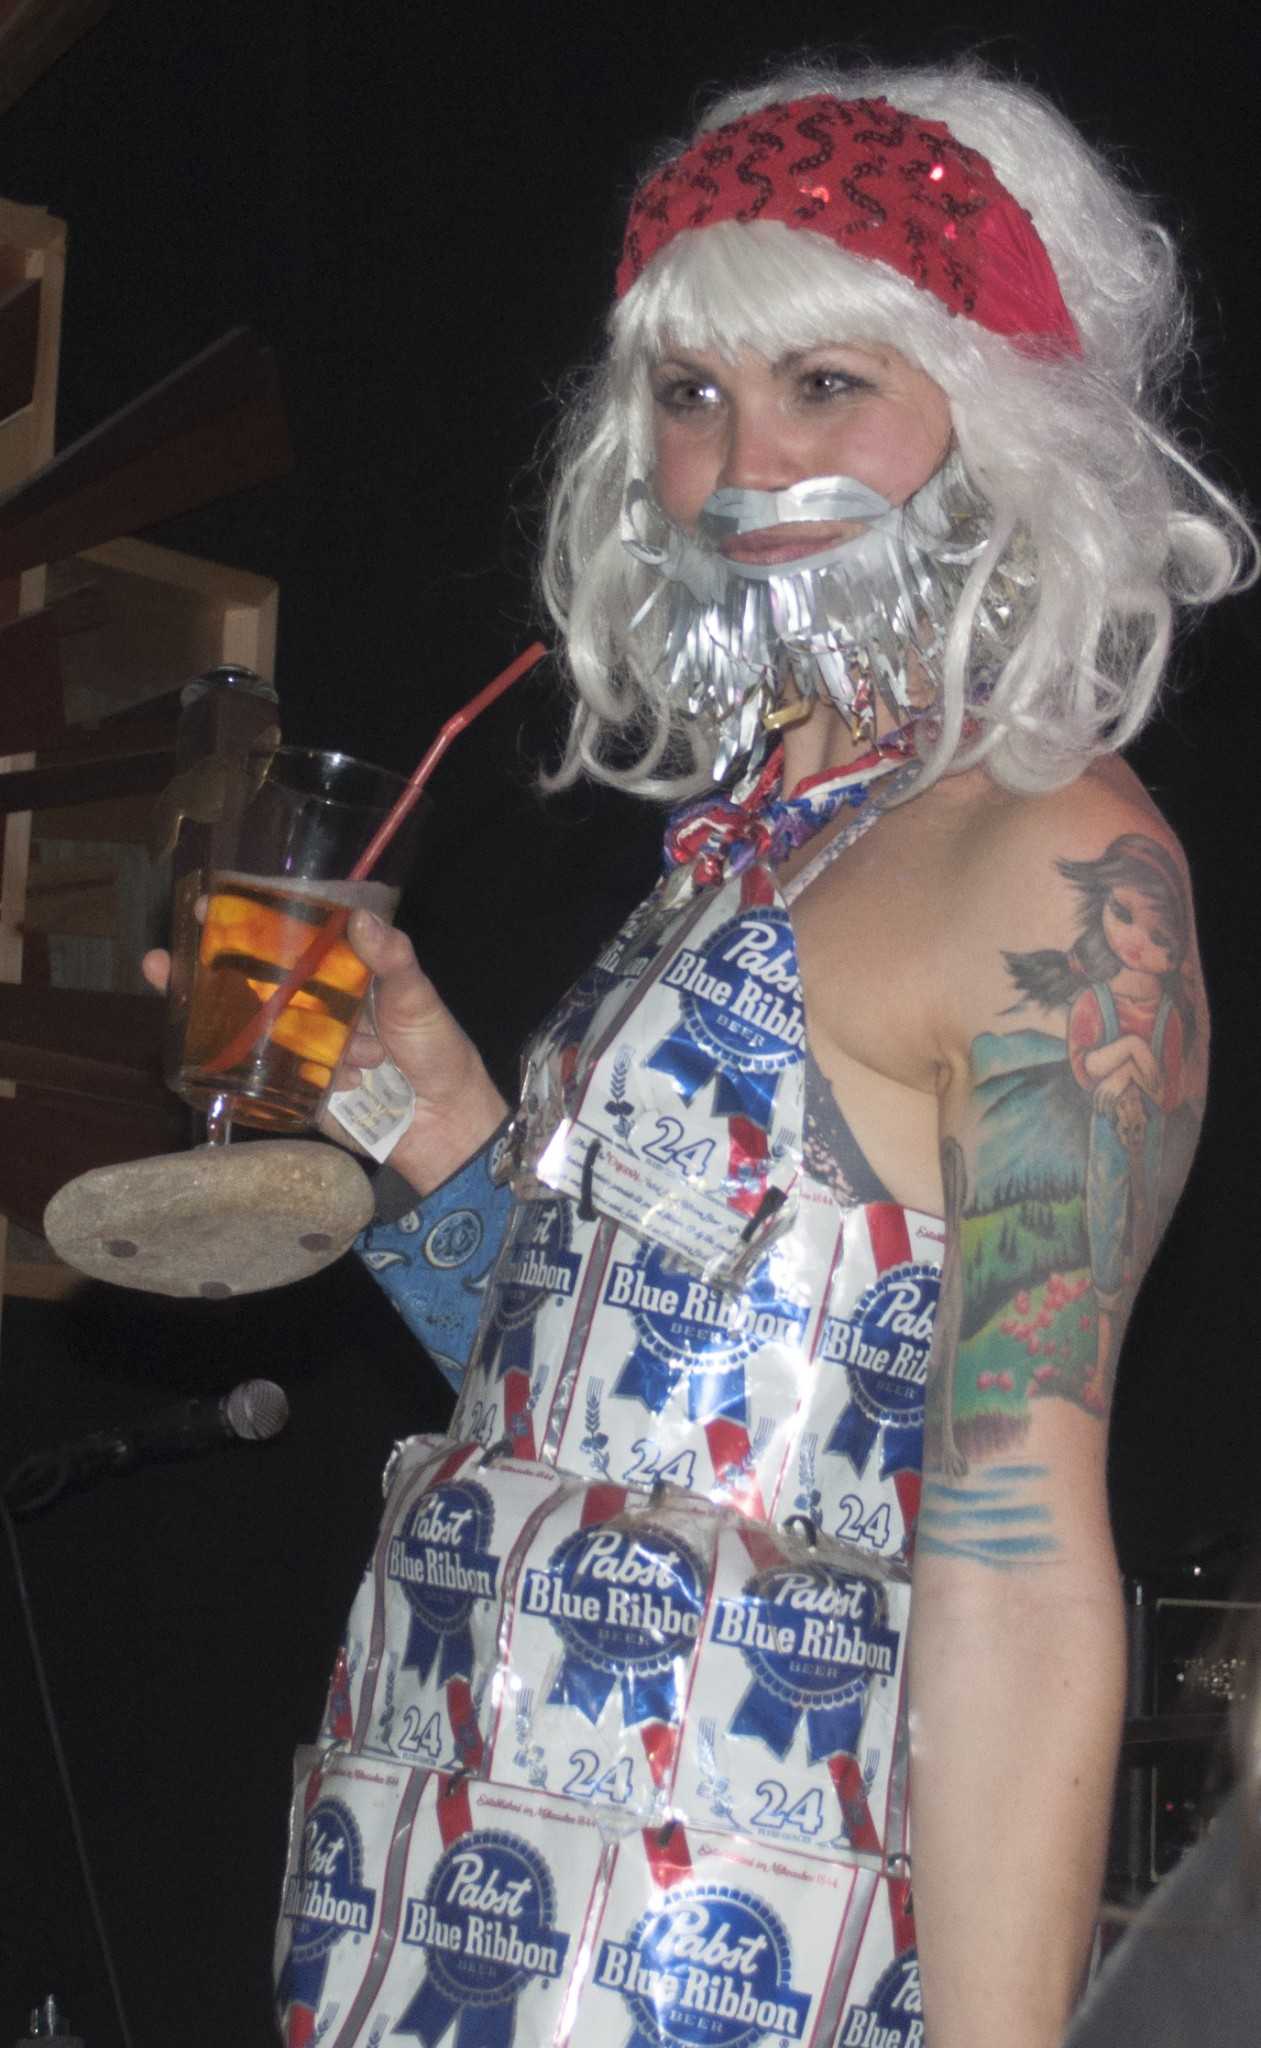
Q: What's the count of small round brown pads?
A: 3